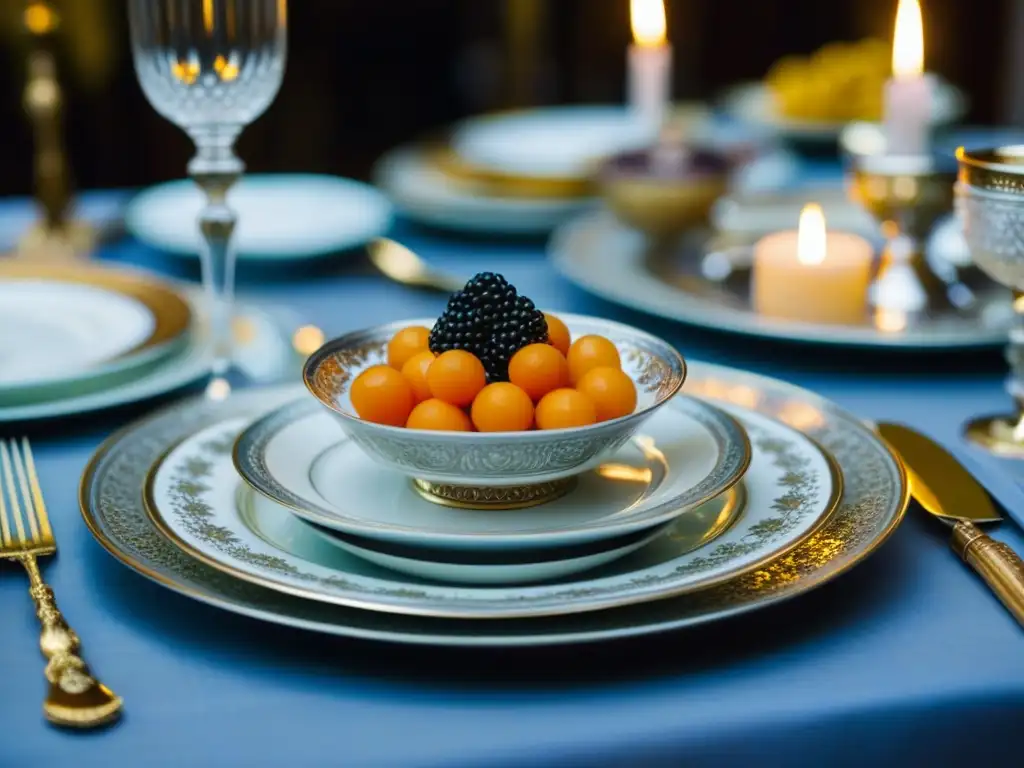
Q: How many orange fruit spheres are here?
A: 11